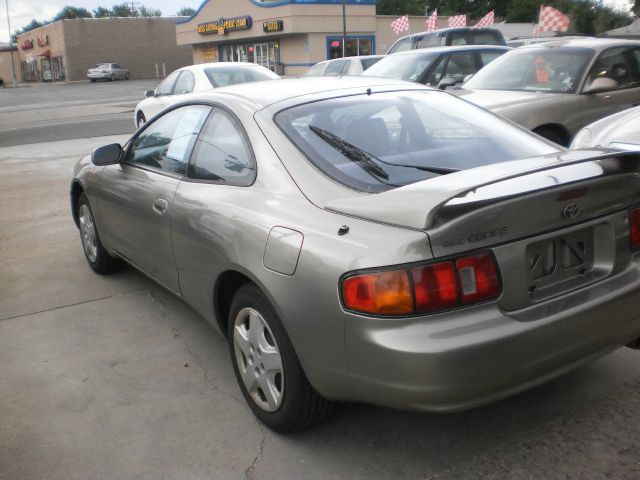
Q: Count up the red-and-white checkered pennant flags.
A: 5